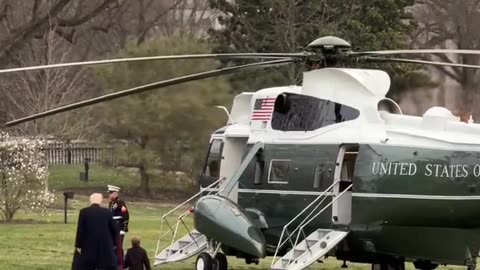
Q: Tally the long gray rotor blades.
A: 4